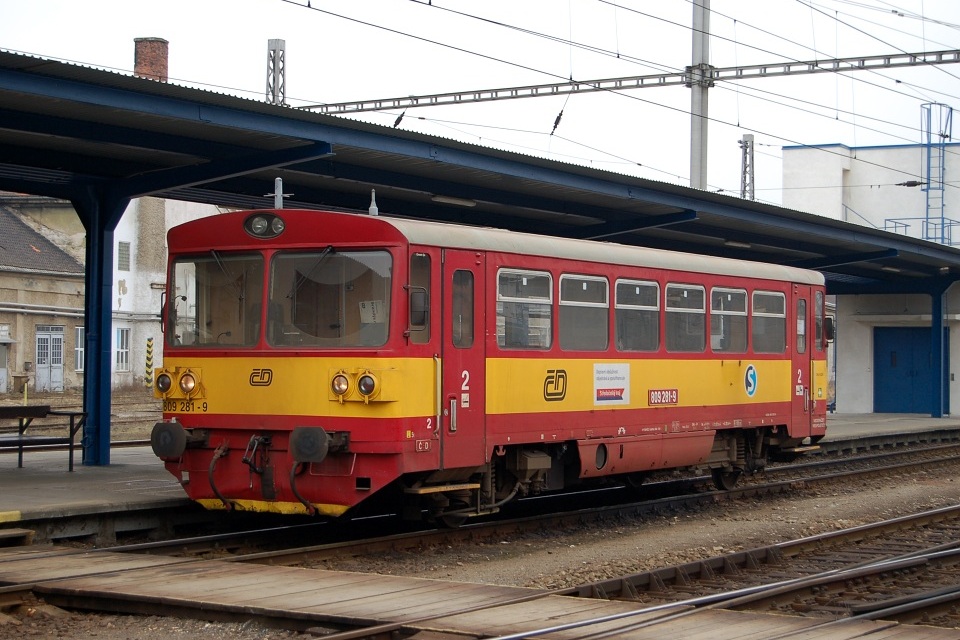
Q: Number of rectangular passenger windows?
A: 6